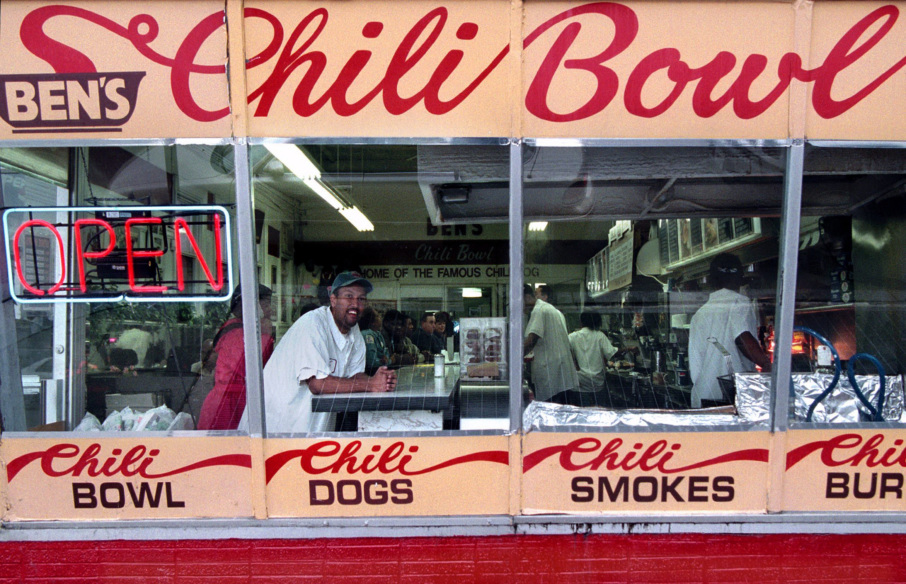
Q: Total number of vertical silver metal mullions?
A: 3